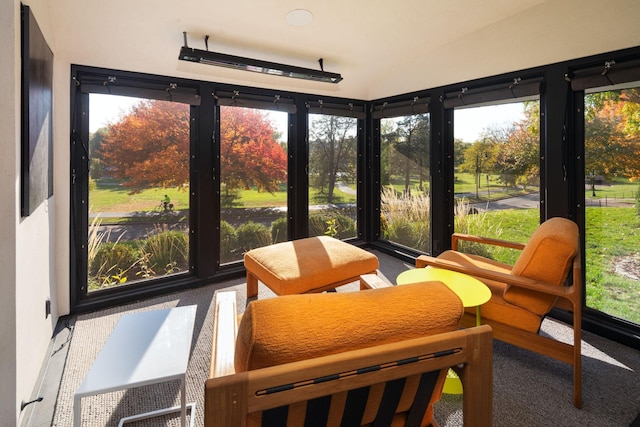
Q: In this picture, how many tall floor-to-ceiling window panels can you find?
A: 6